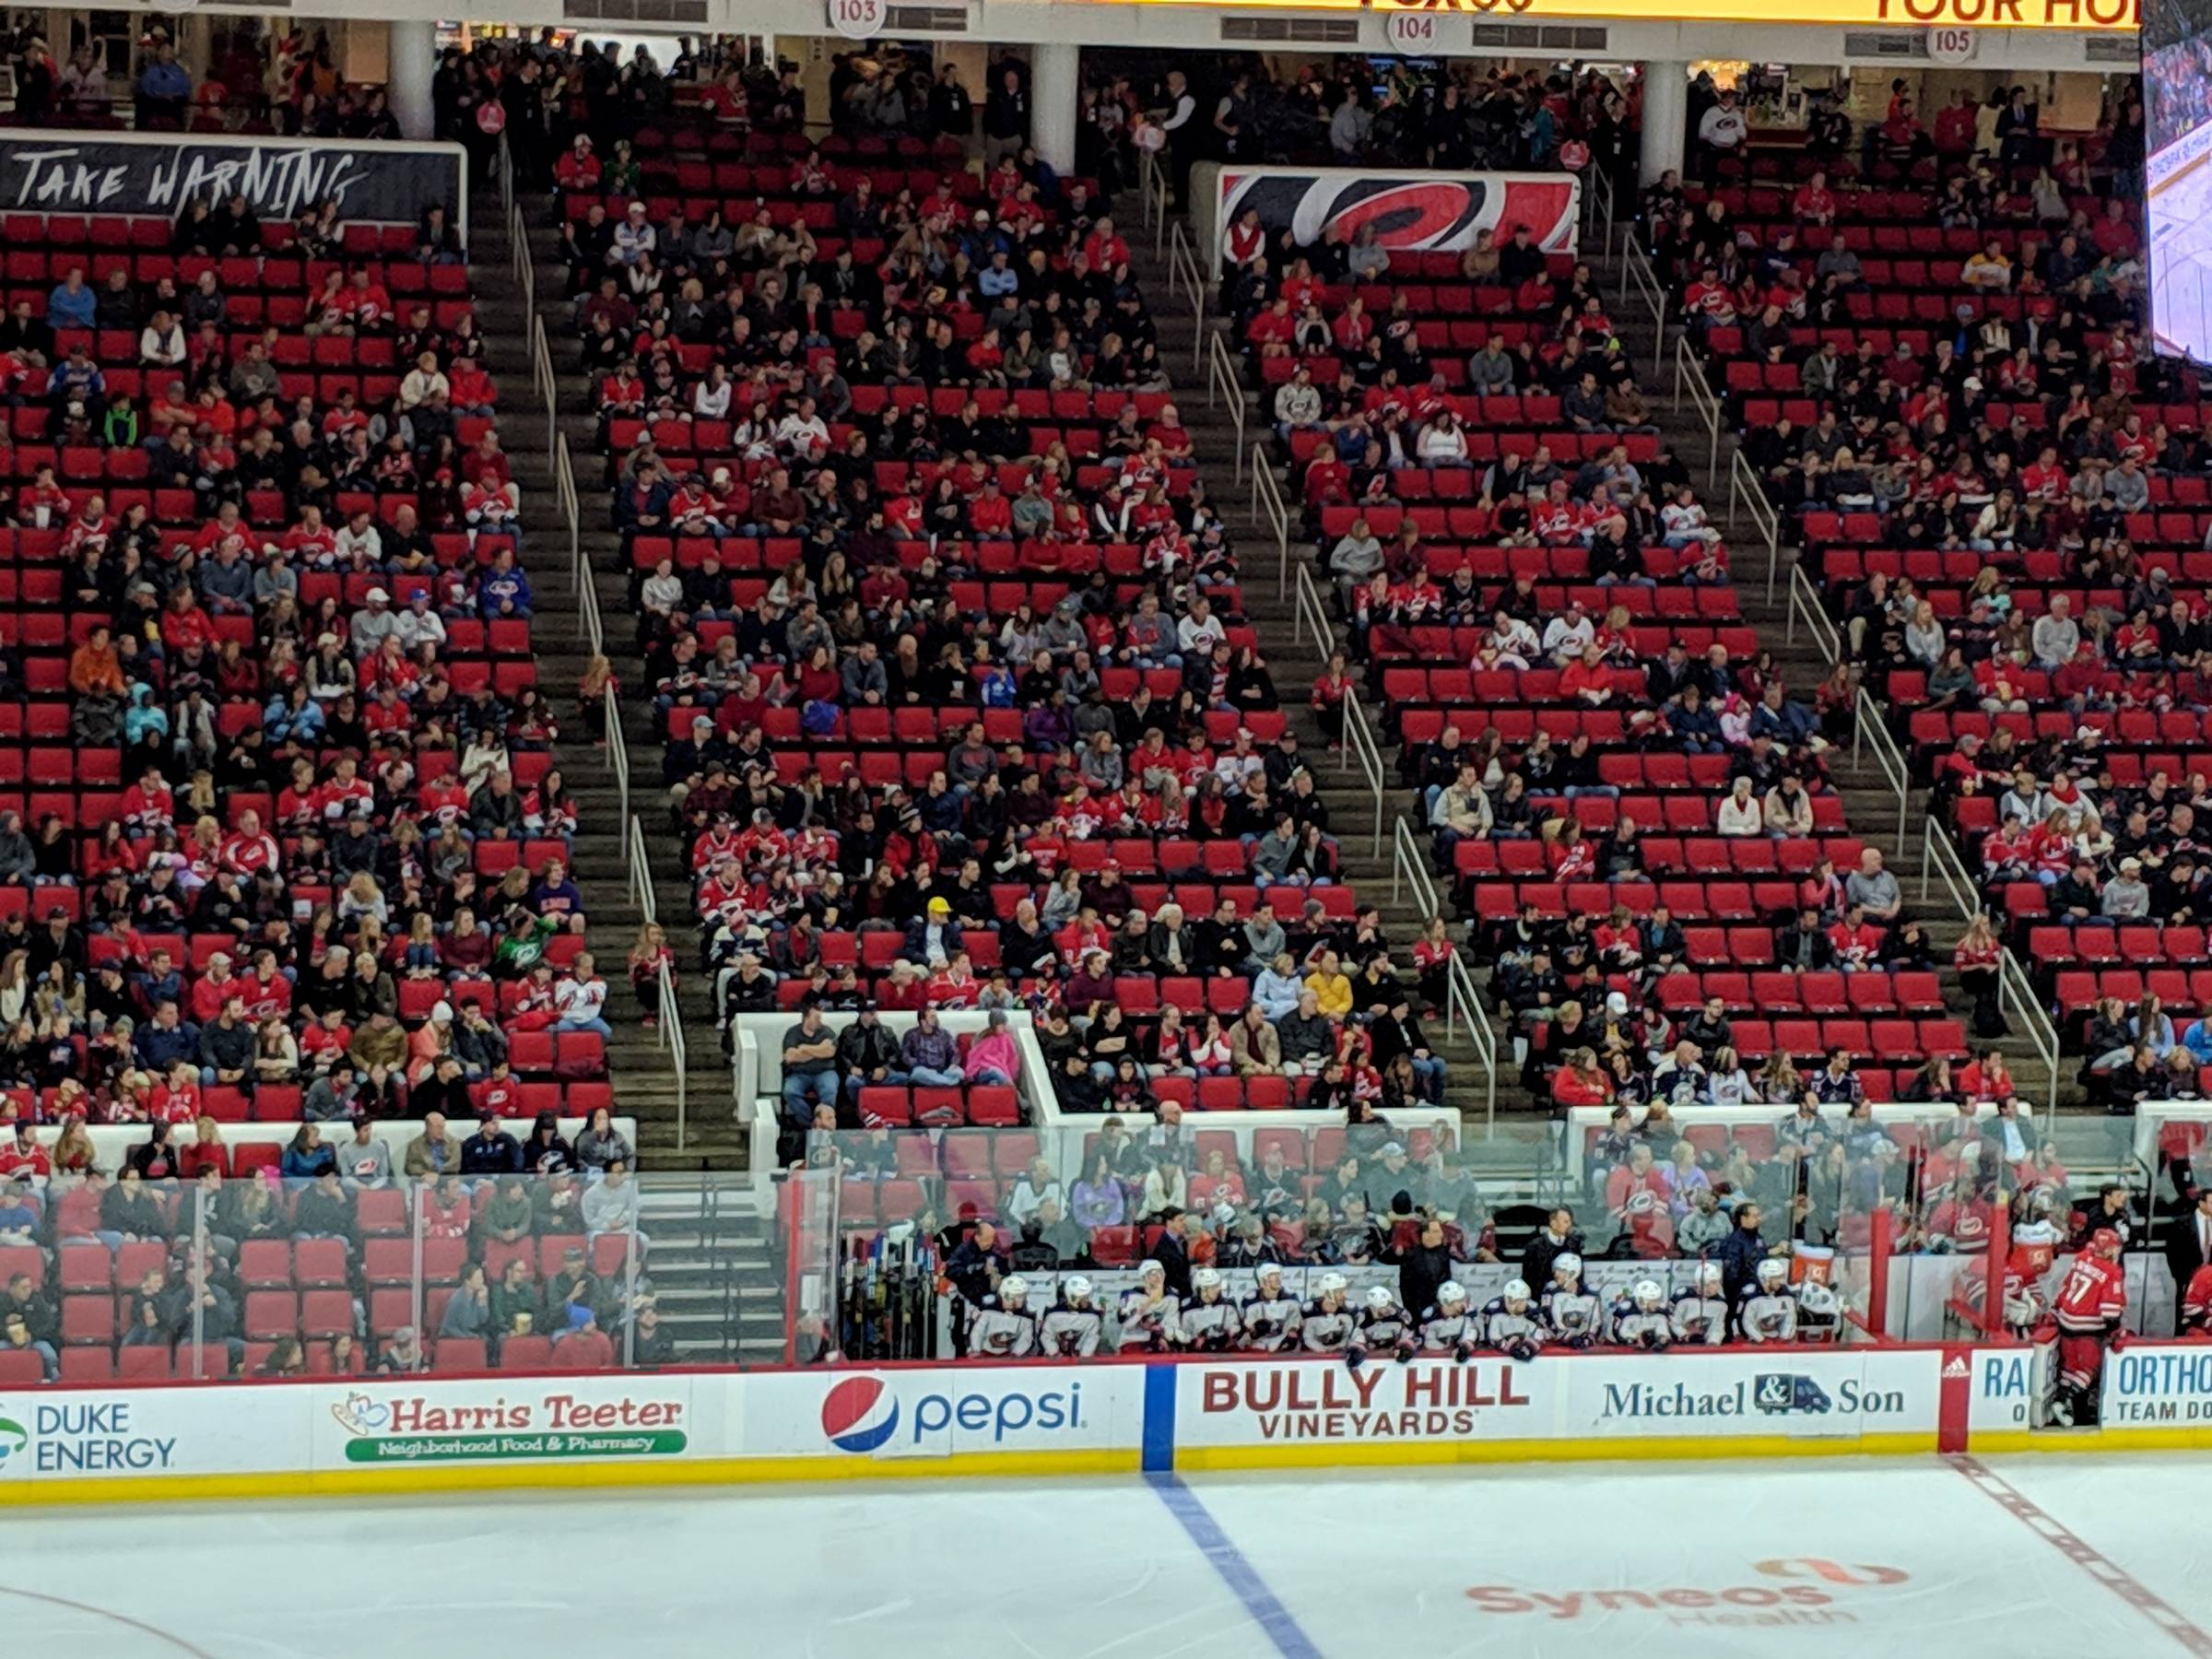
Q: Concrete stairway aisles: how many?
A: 3